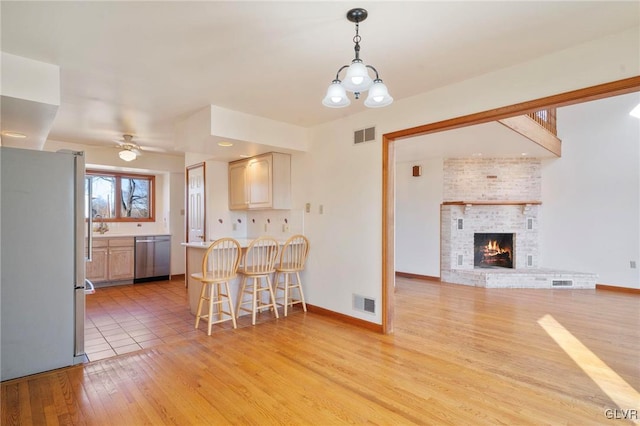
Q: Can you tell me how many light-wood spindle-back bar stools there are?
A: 3